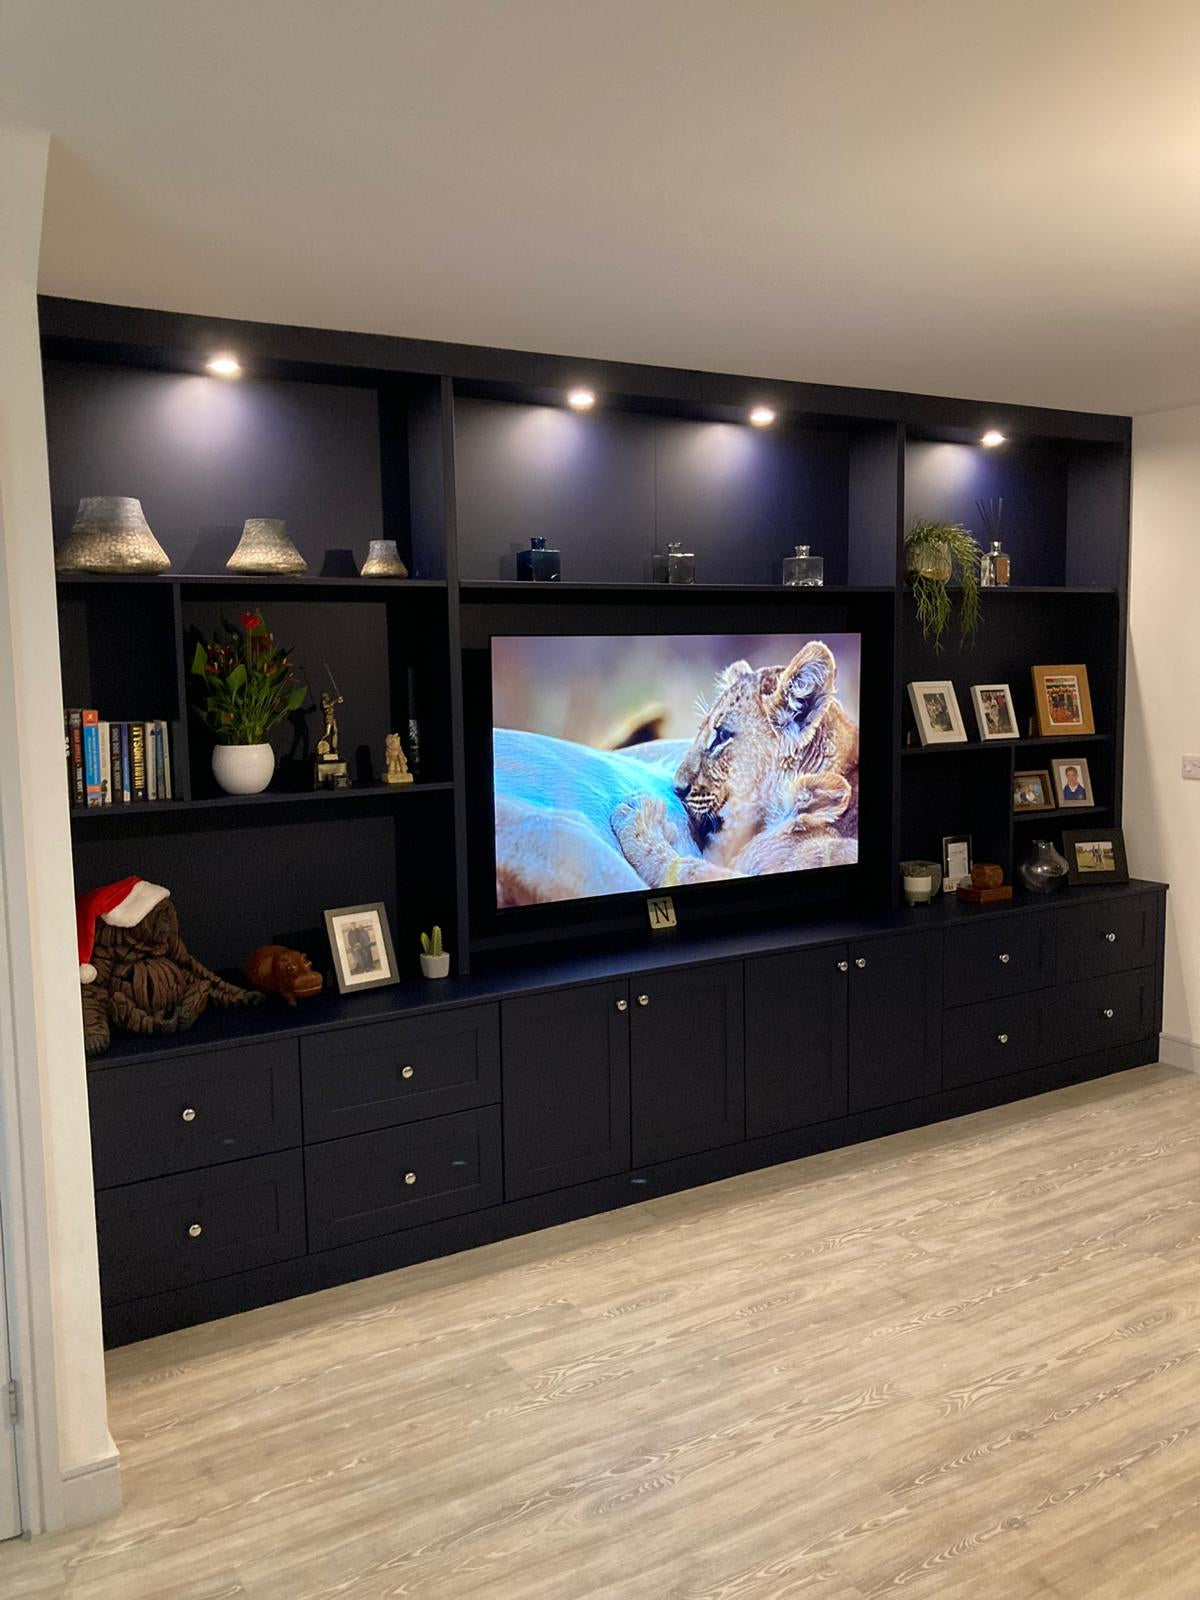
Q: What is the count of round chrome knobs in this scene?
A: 12